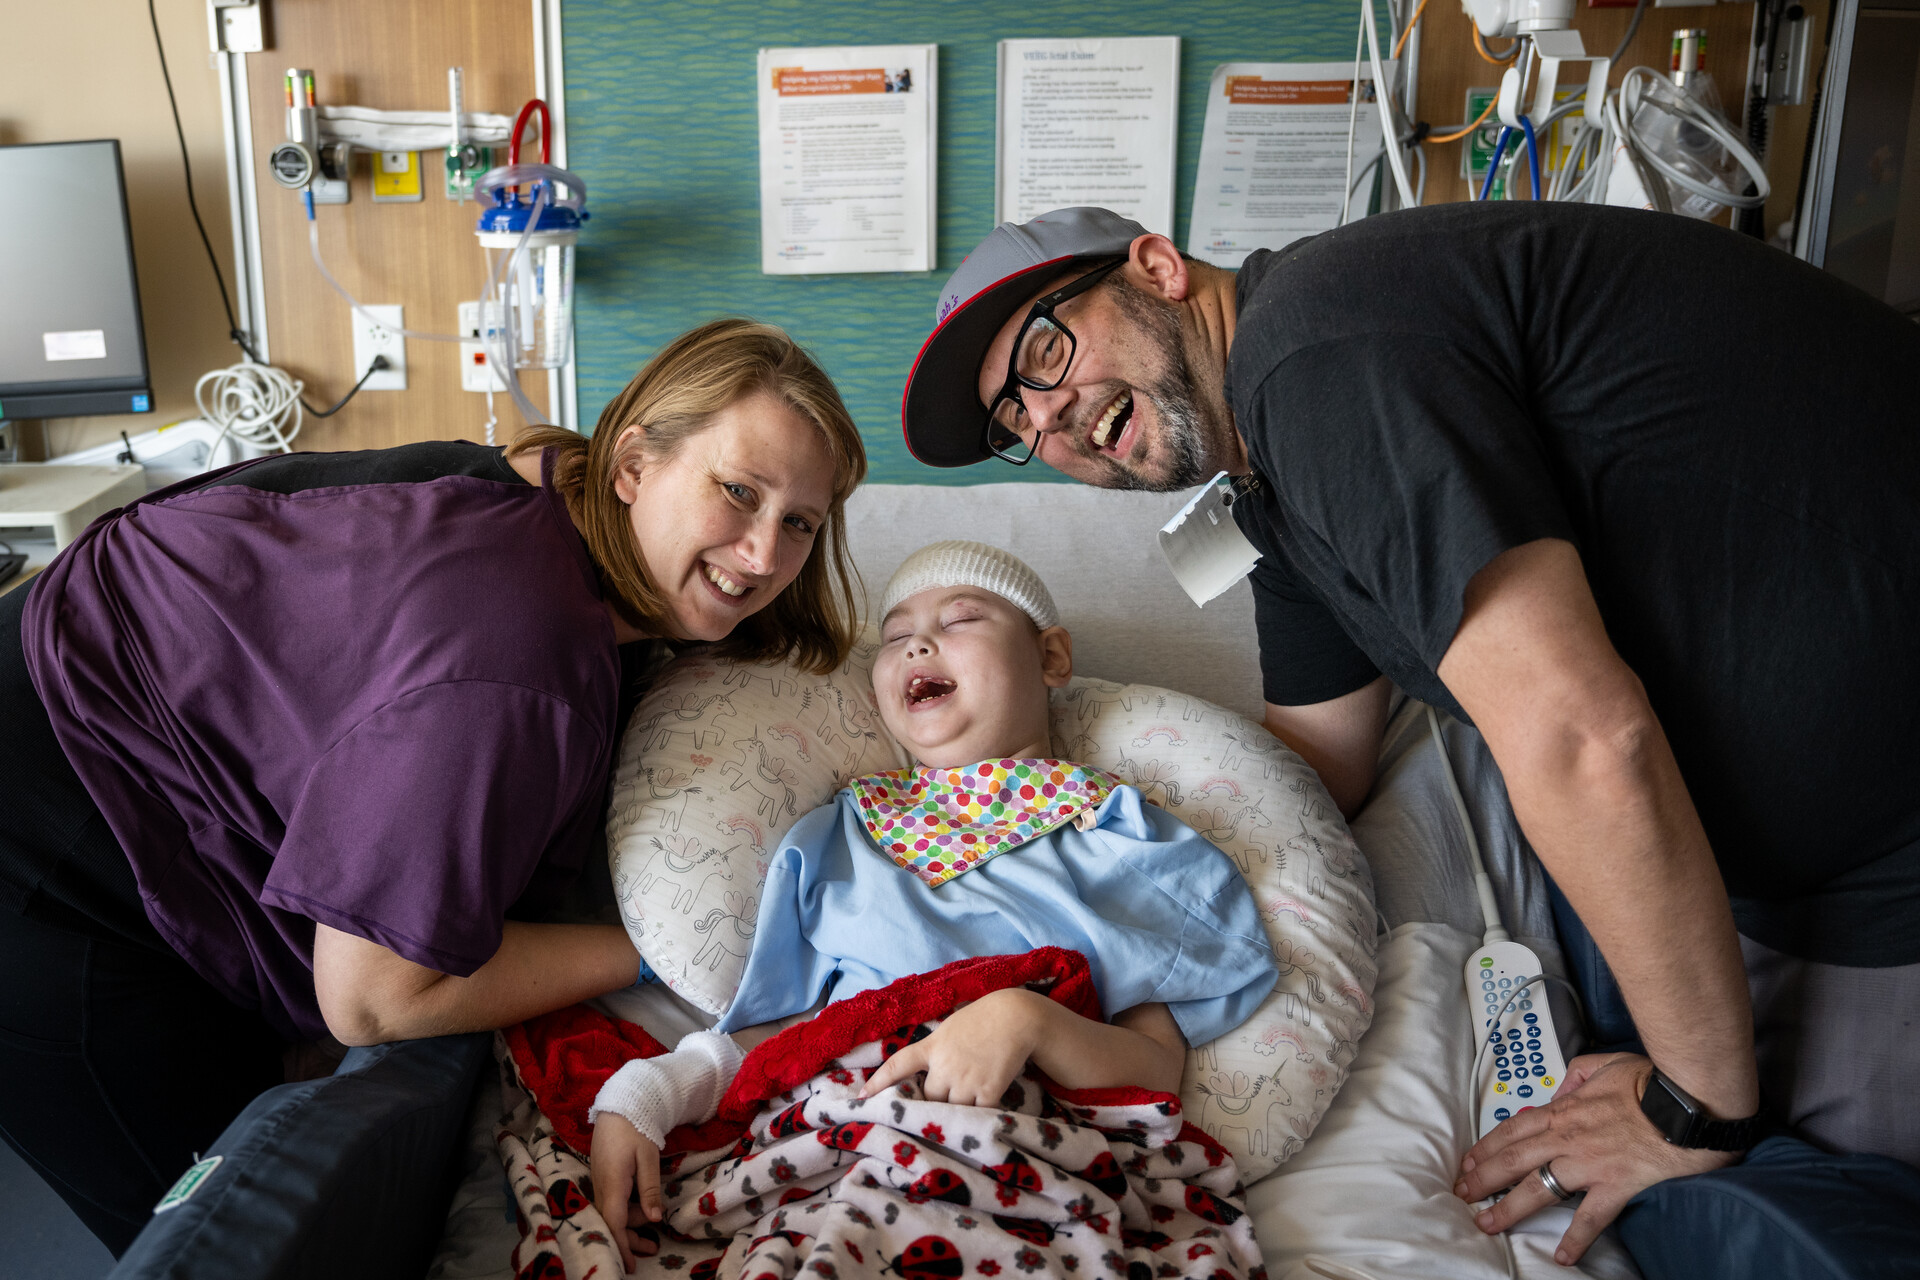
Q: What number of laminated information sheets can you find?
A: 3